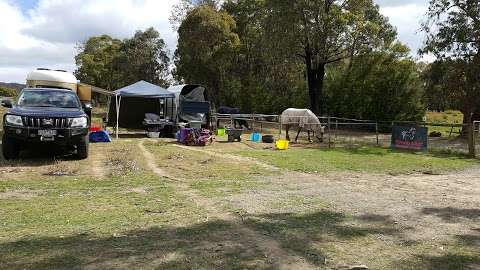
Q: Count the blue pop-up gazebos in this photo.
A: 1